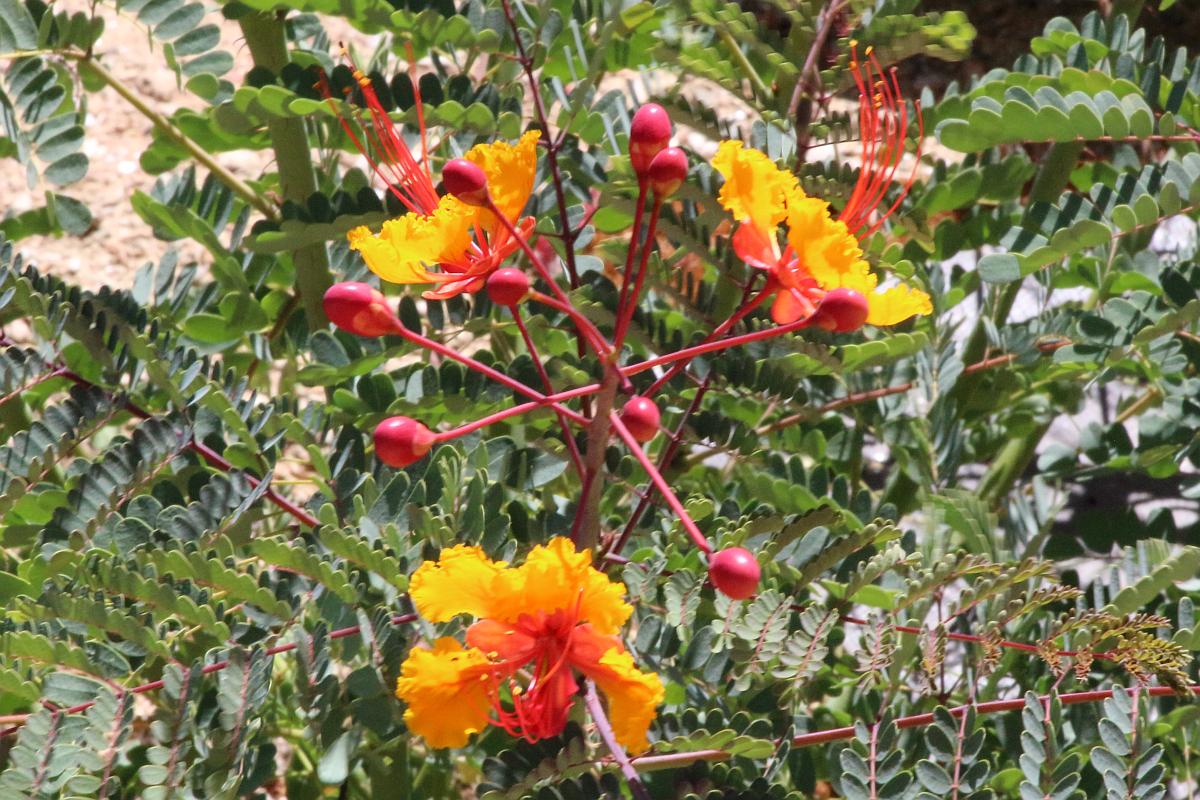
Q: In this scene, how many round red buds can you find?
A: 9